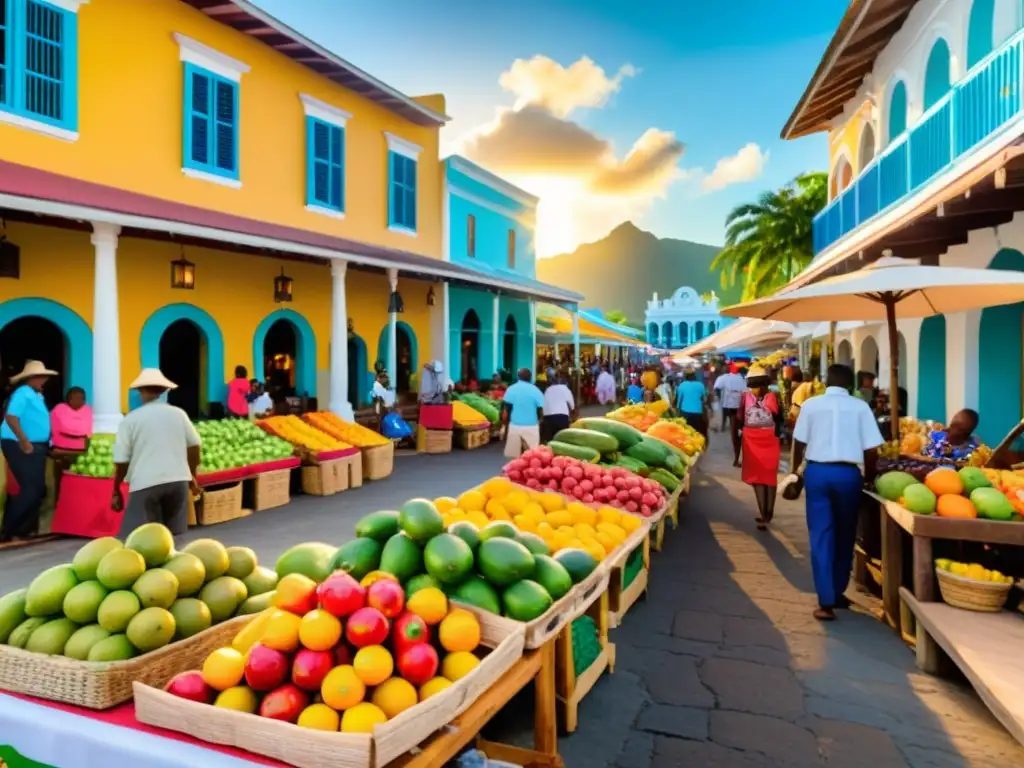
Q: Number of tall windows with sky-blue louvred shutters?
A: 4